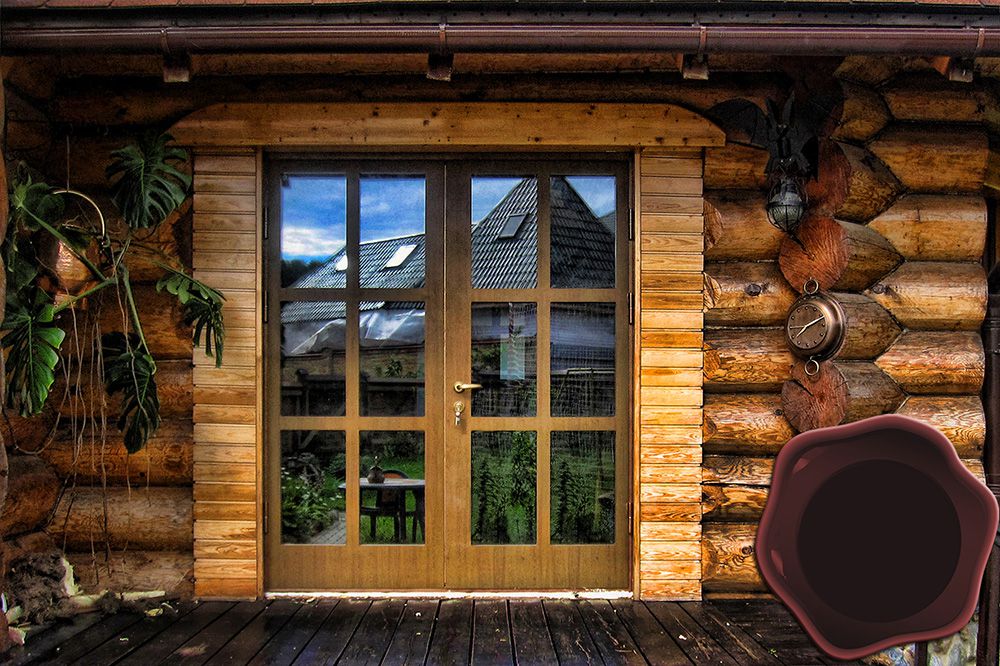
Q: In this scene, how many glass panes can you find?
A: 12